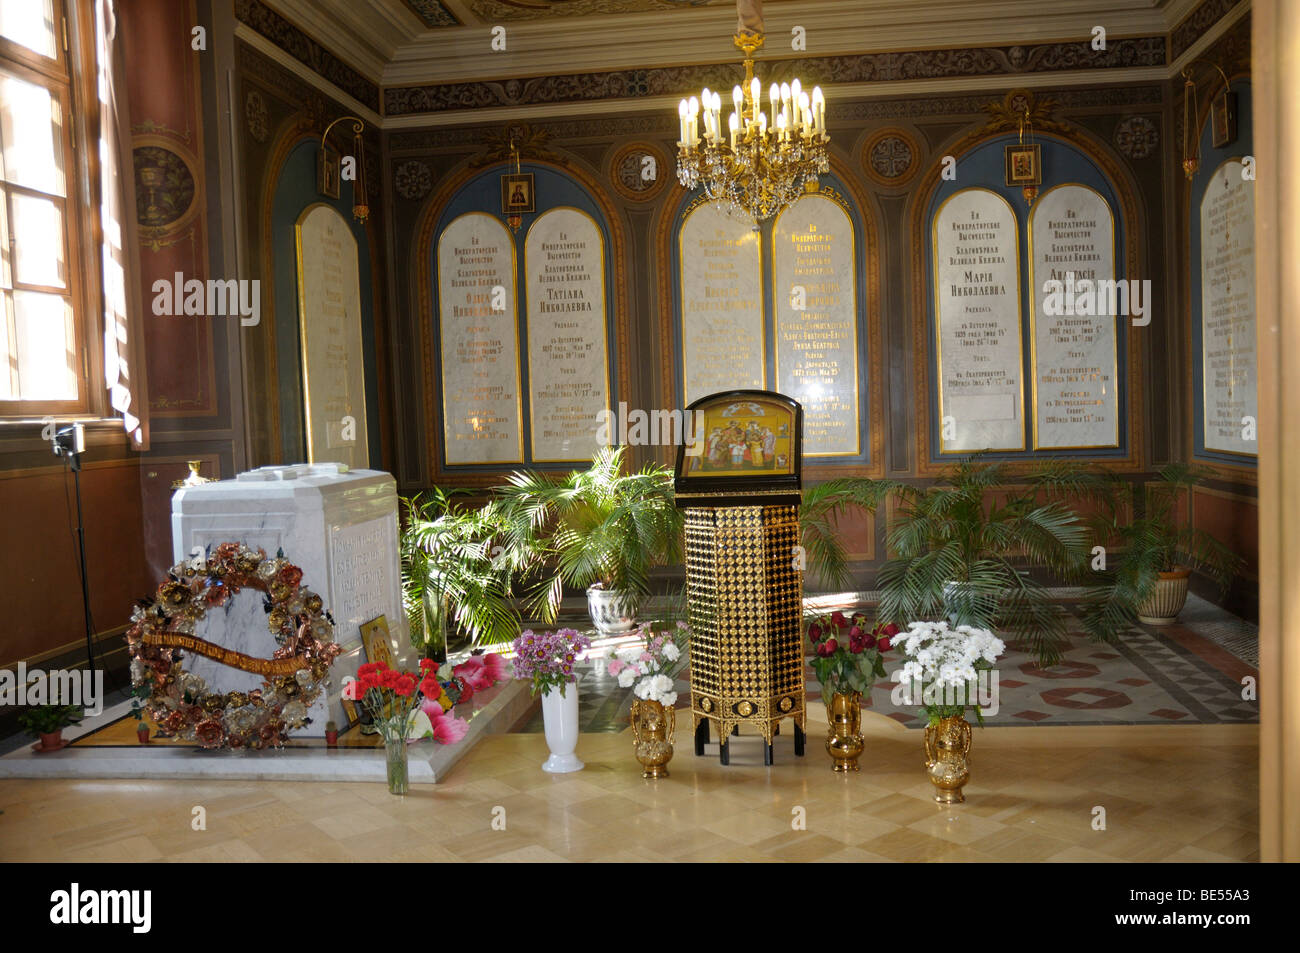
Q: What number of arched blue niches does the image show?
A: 5